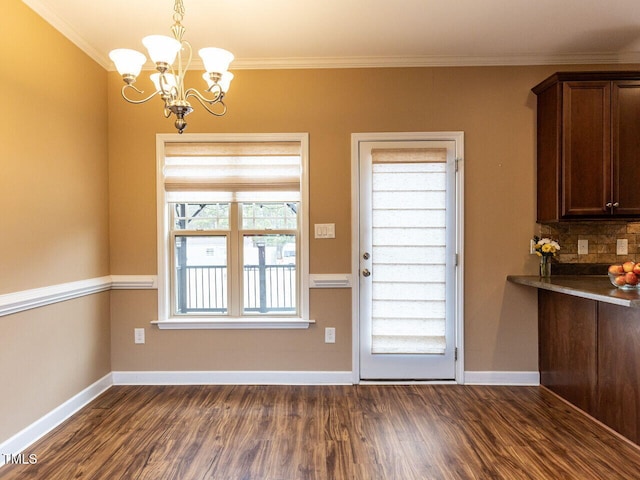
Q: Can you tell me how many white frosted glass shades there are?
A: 5